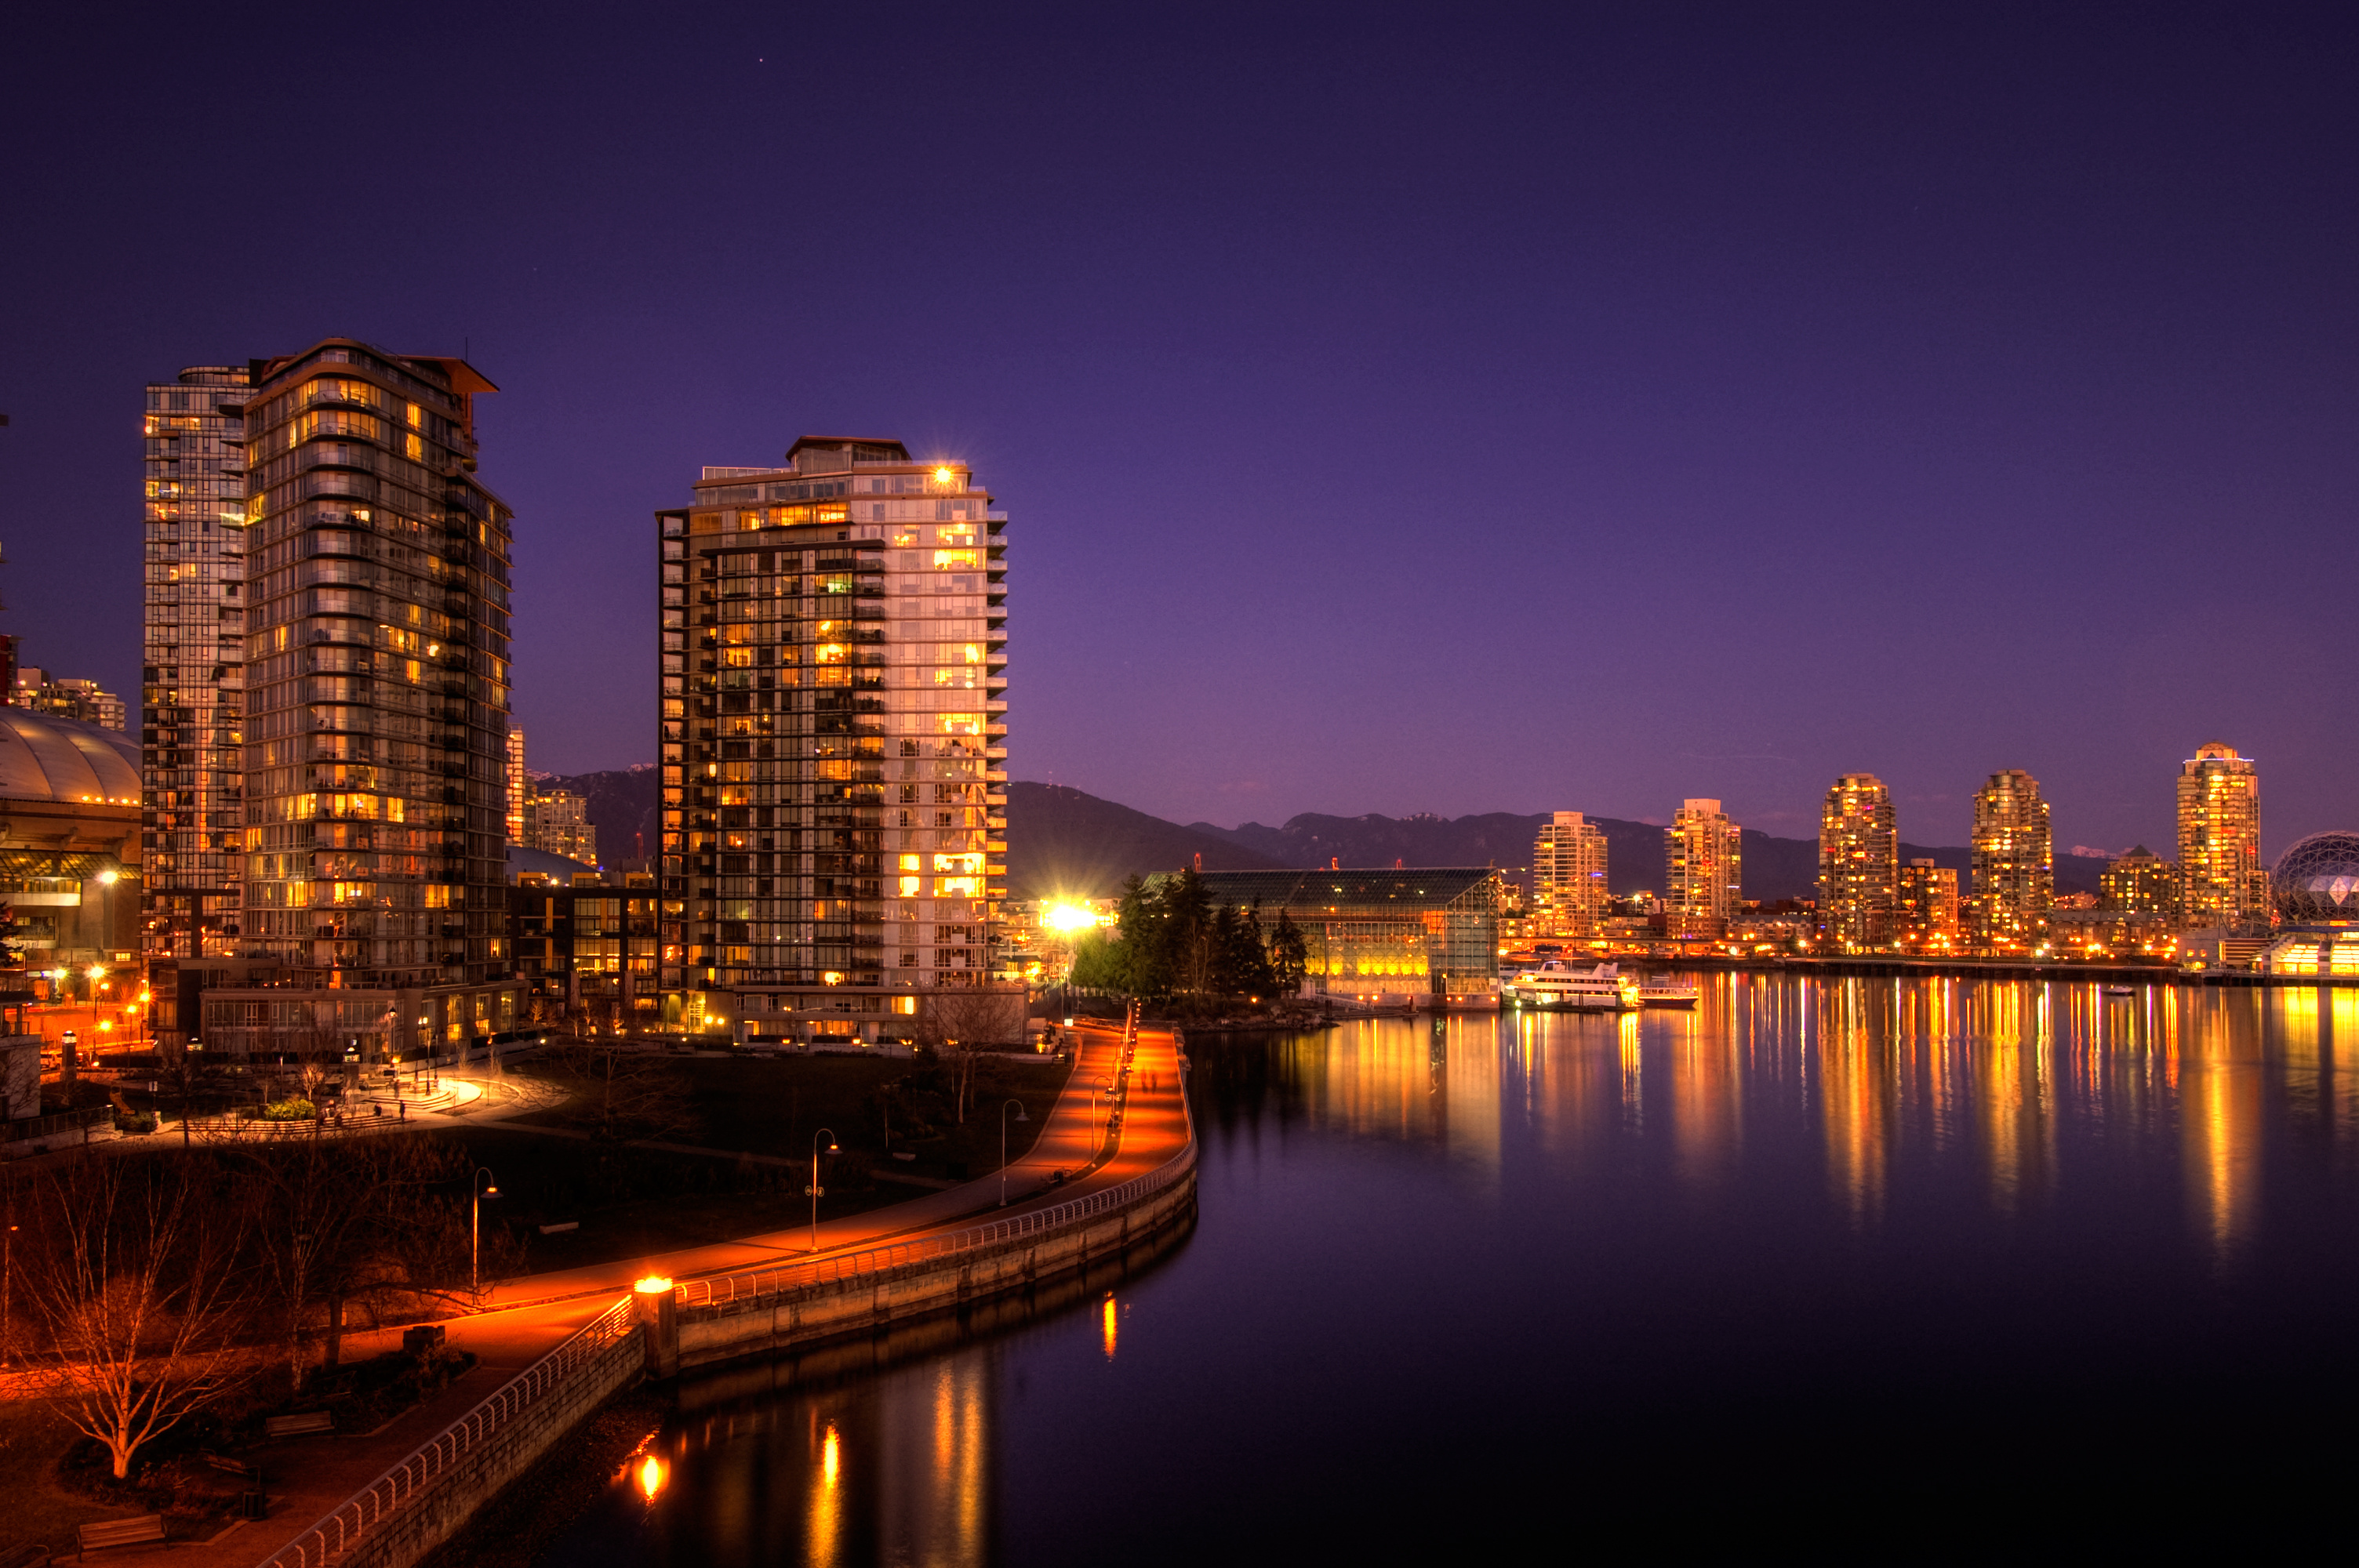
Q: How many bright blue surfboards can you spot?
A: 0